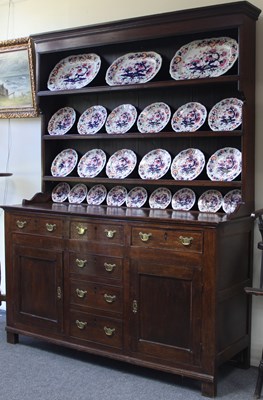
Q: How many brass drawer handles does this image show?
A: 12